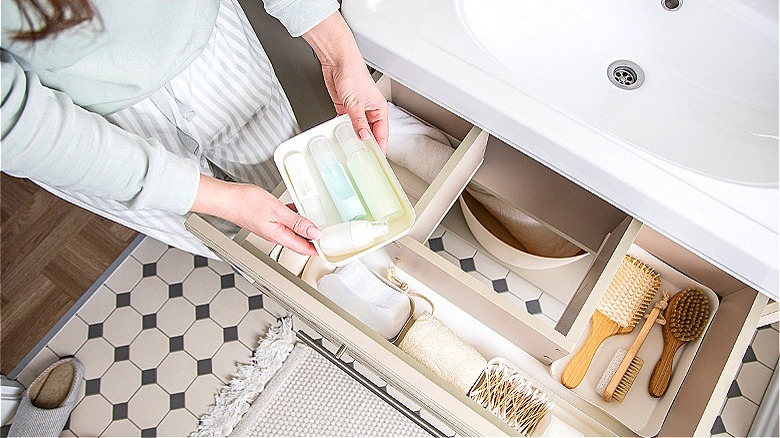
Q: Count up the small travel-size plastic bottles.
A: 4